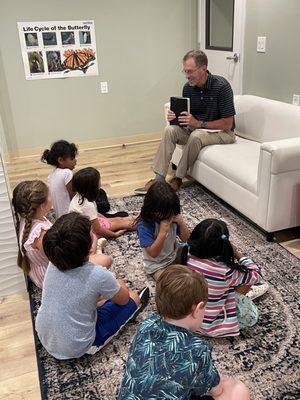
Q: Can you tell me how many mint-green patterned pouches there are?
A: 1